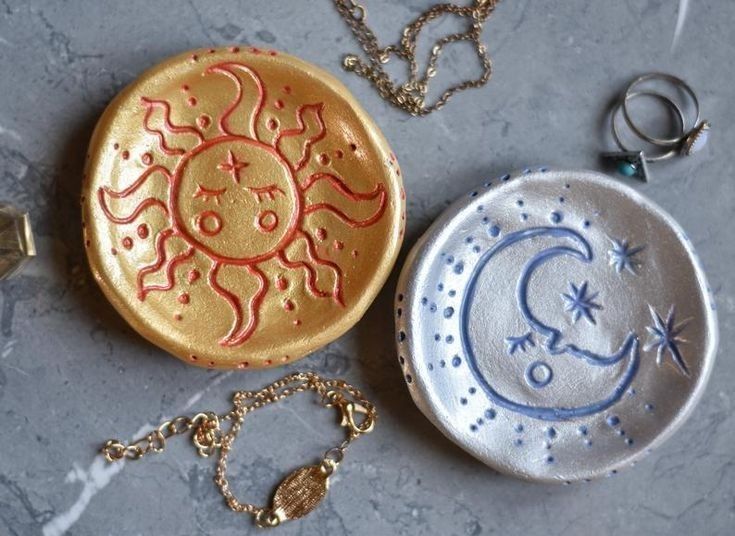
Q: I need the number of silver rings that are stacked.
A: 2